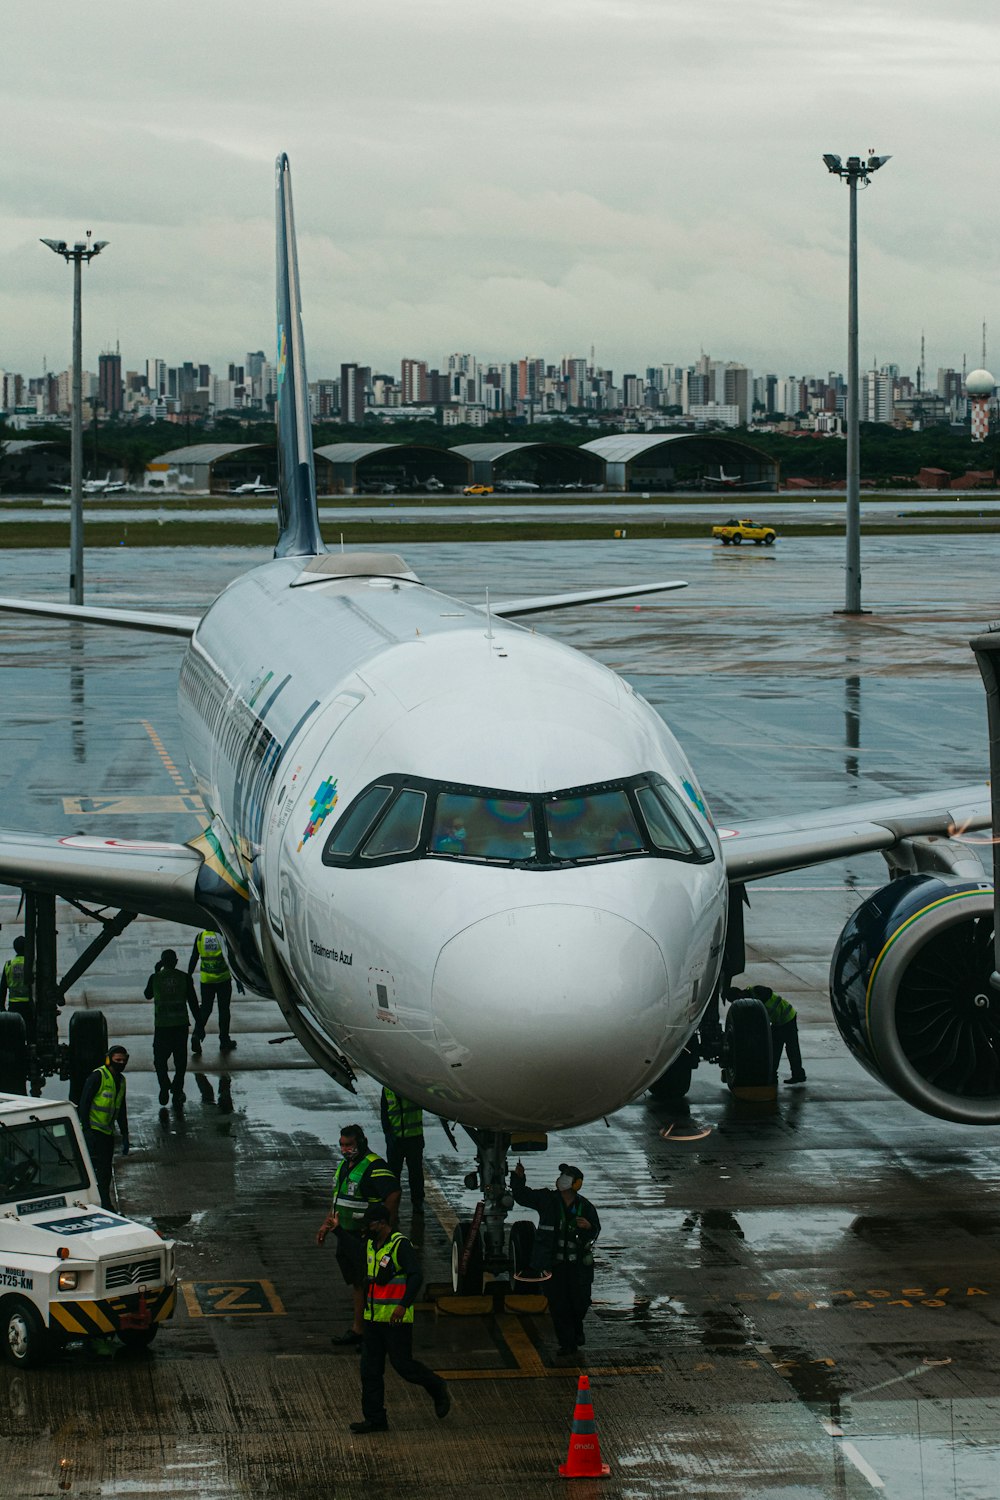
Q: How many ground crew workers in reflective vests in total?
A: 9